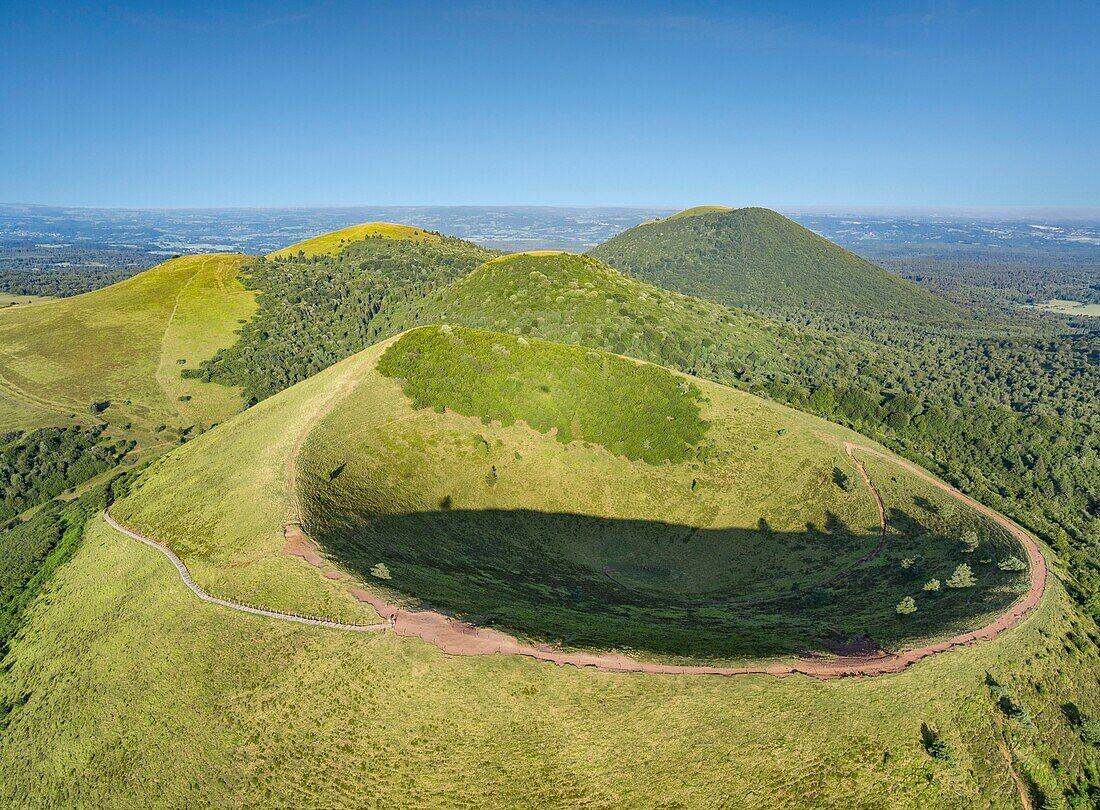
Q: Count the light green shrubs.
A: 7